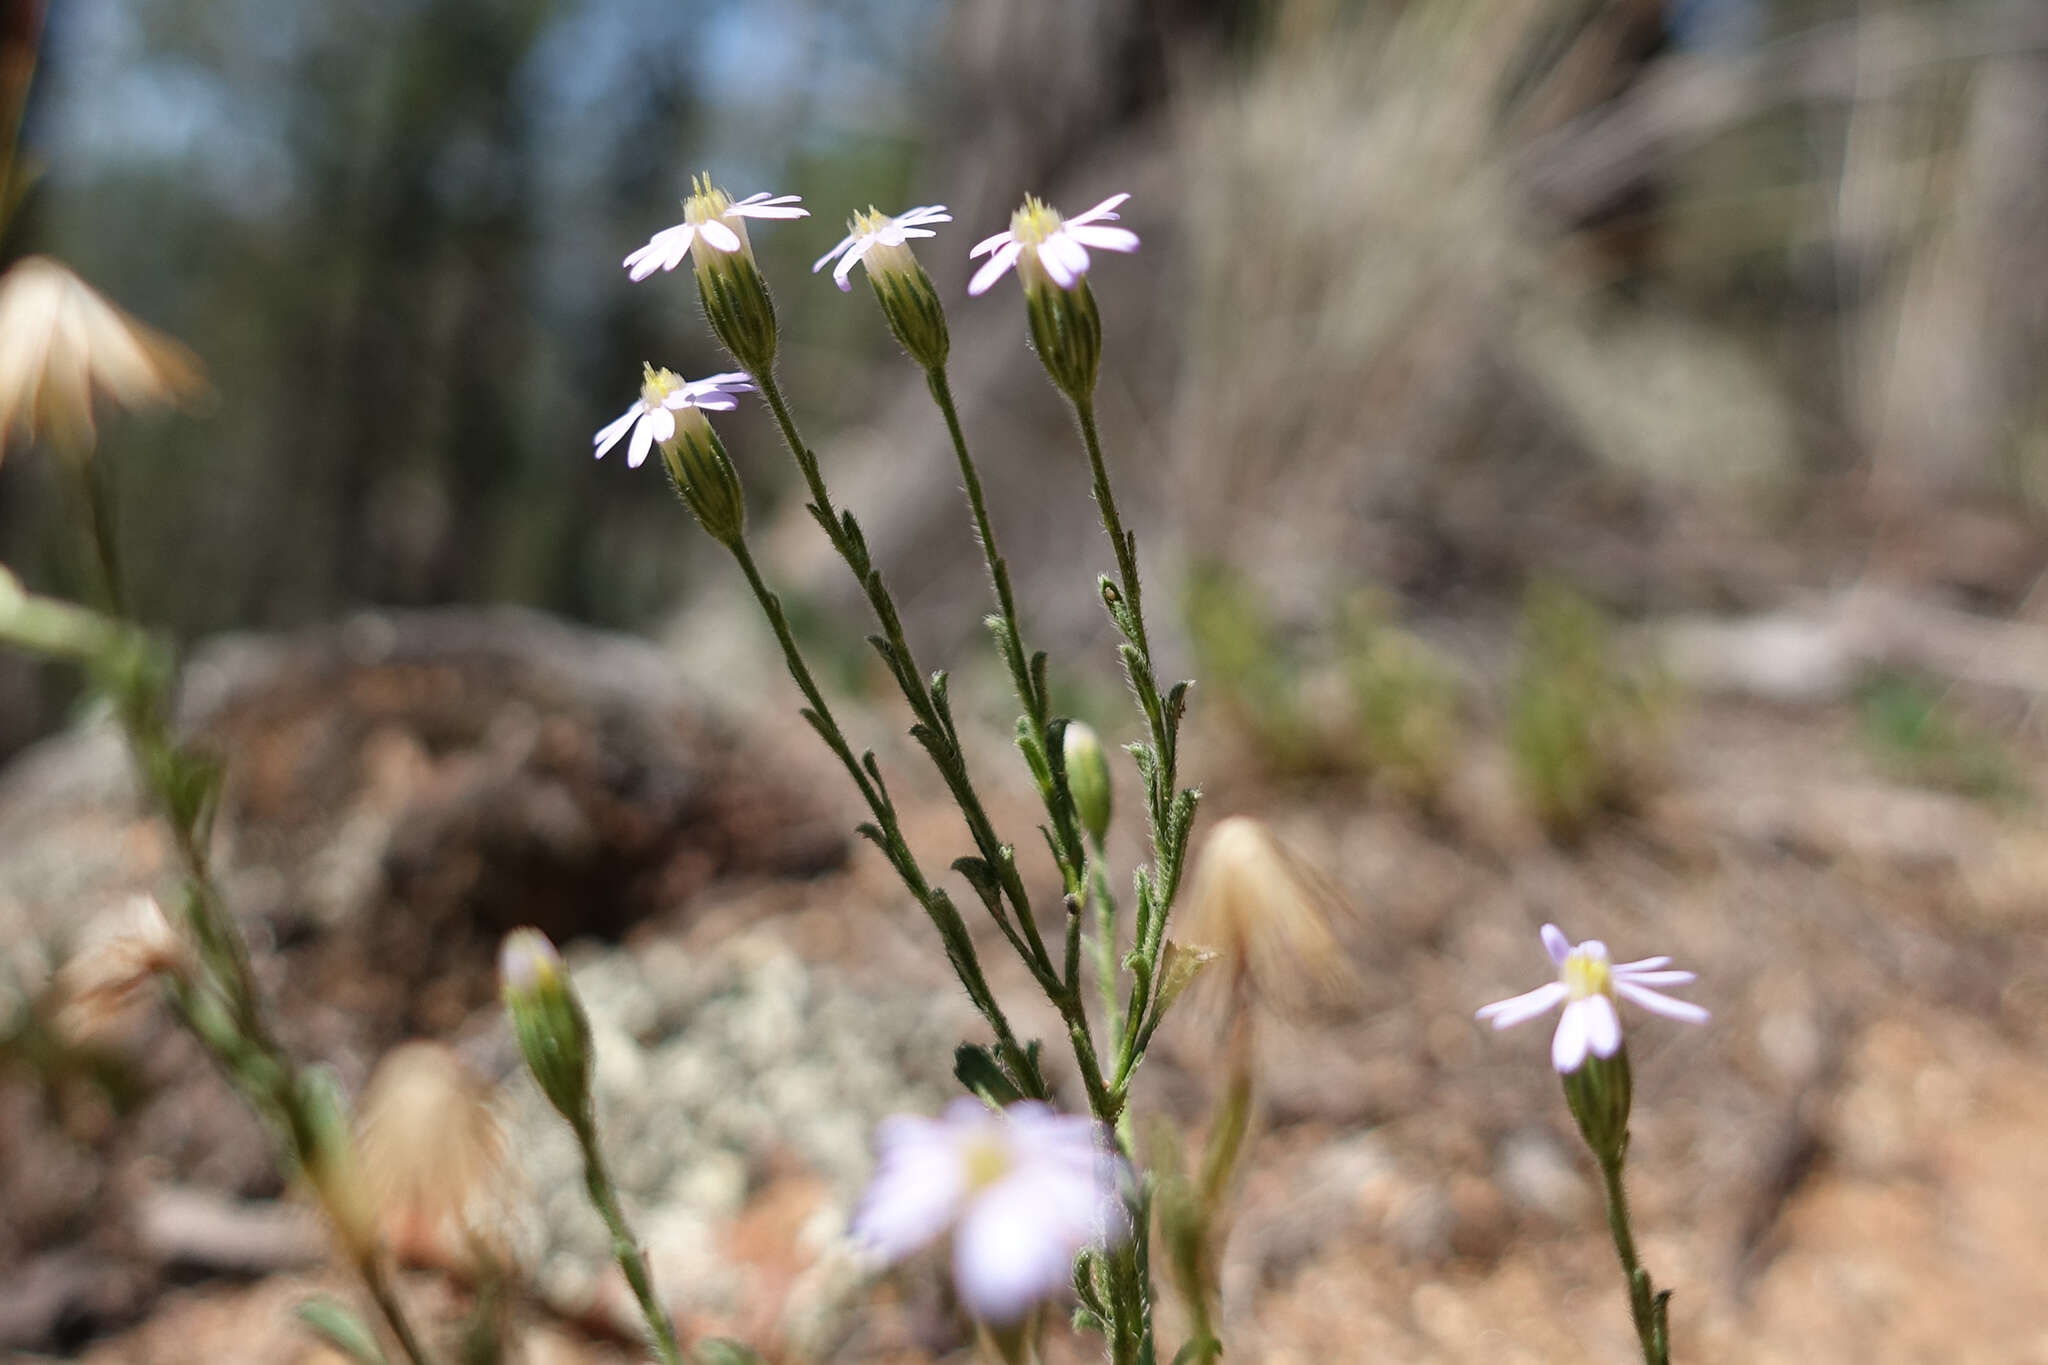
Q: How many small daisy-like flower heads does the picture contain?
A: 6